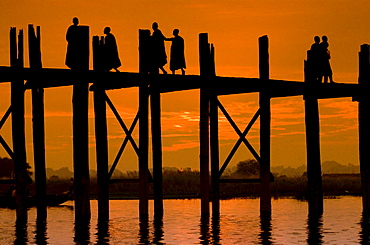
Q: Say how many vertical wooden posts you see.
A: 11